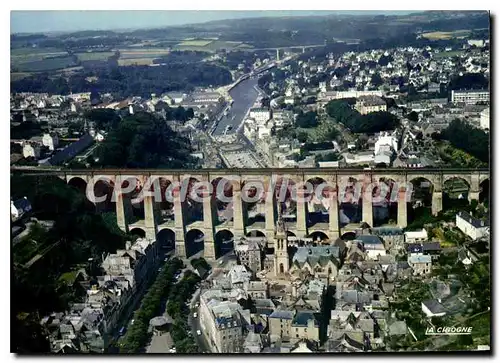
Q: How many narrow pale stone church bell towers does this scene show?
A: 1